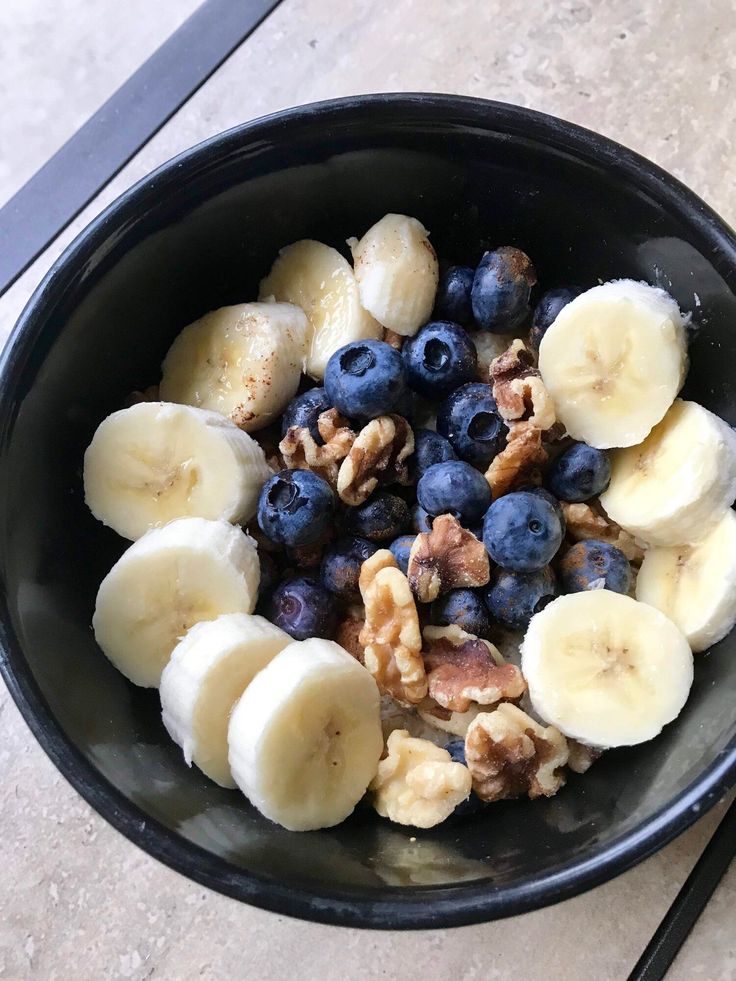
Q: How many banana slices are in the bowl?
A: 11